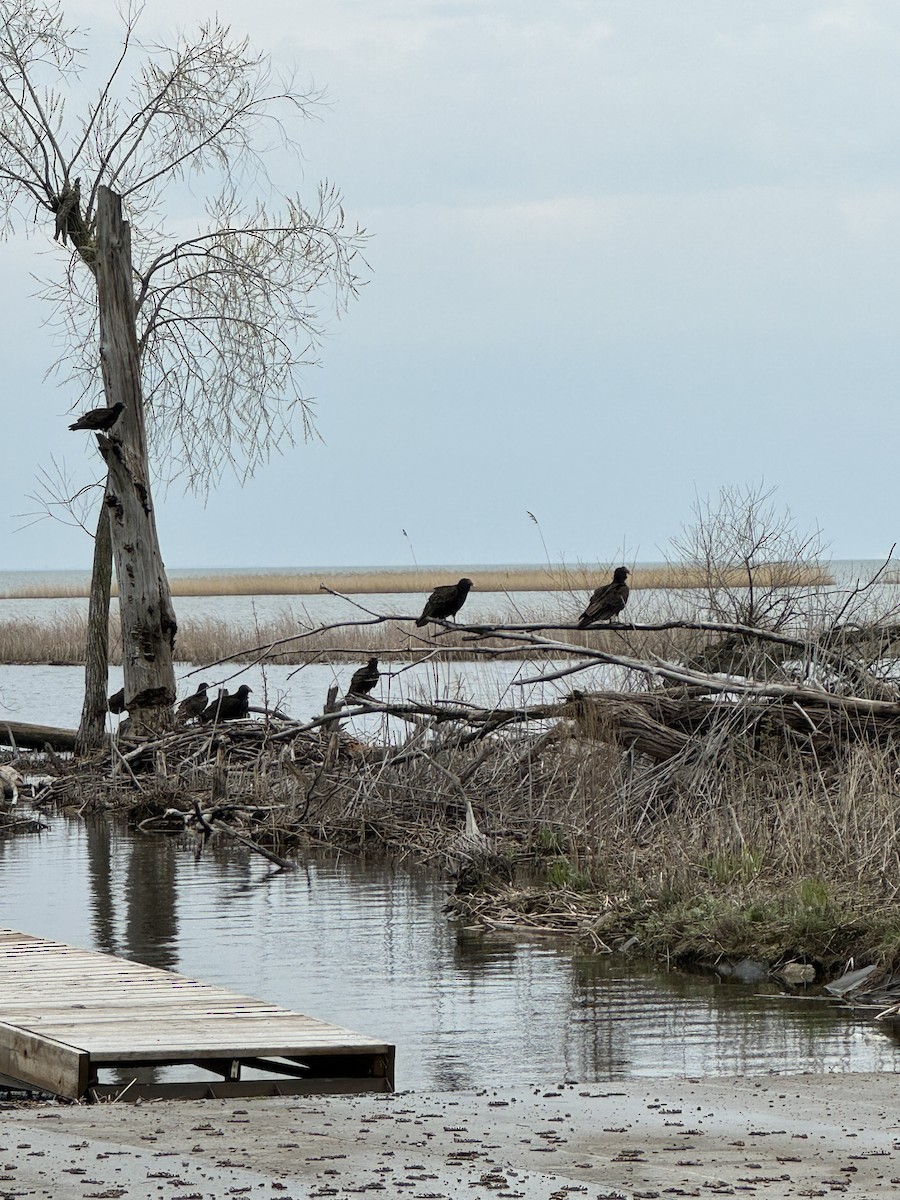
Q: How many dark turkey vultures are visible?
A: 7